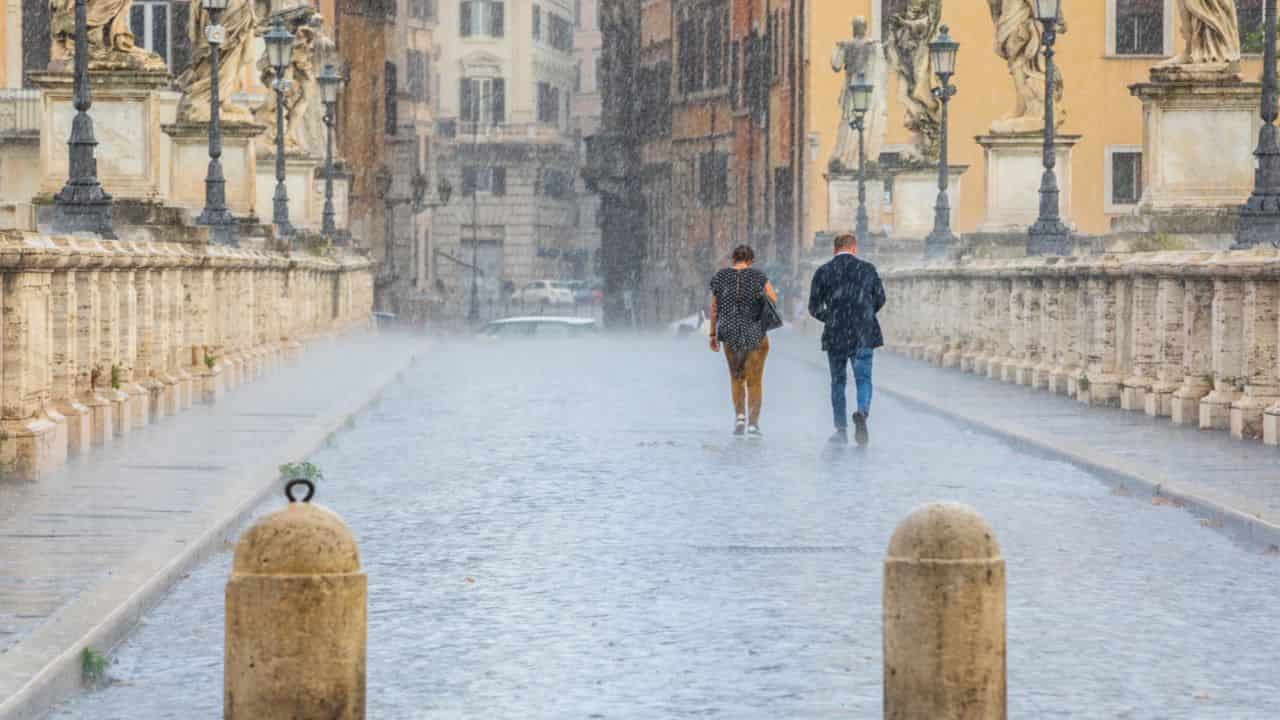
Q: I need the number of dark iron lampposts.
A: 8